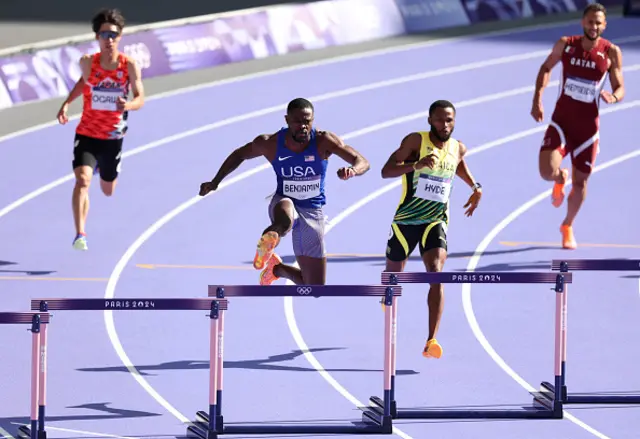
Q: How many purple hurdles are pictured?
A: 5